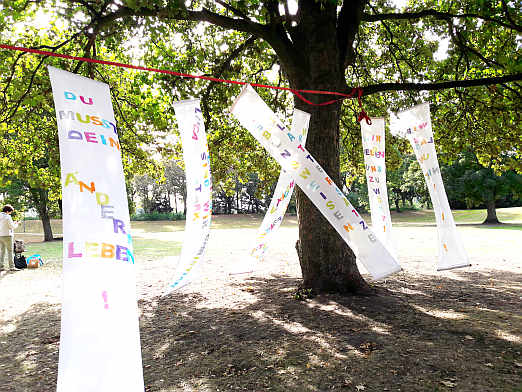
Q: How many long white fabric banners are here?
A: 6